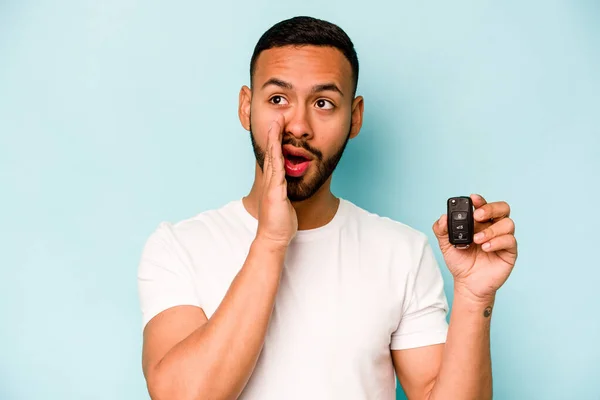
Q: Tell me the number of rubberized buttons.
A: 3